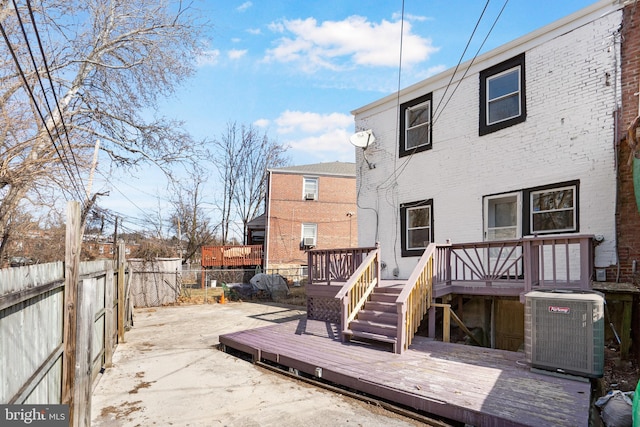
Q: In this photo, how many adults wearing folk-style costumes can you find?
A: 0